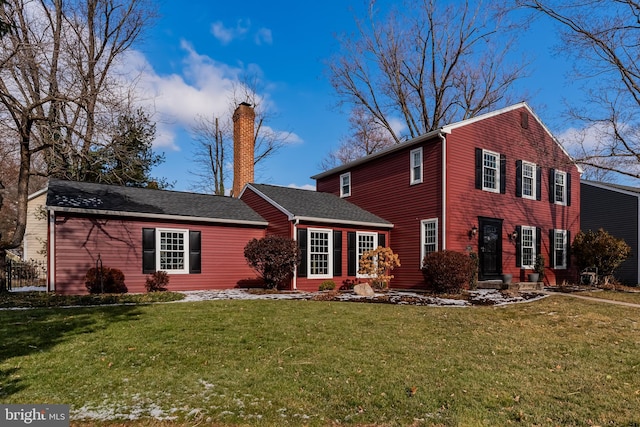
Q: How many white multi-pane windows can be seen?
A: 11